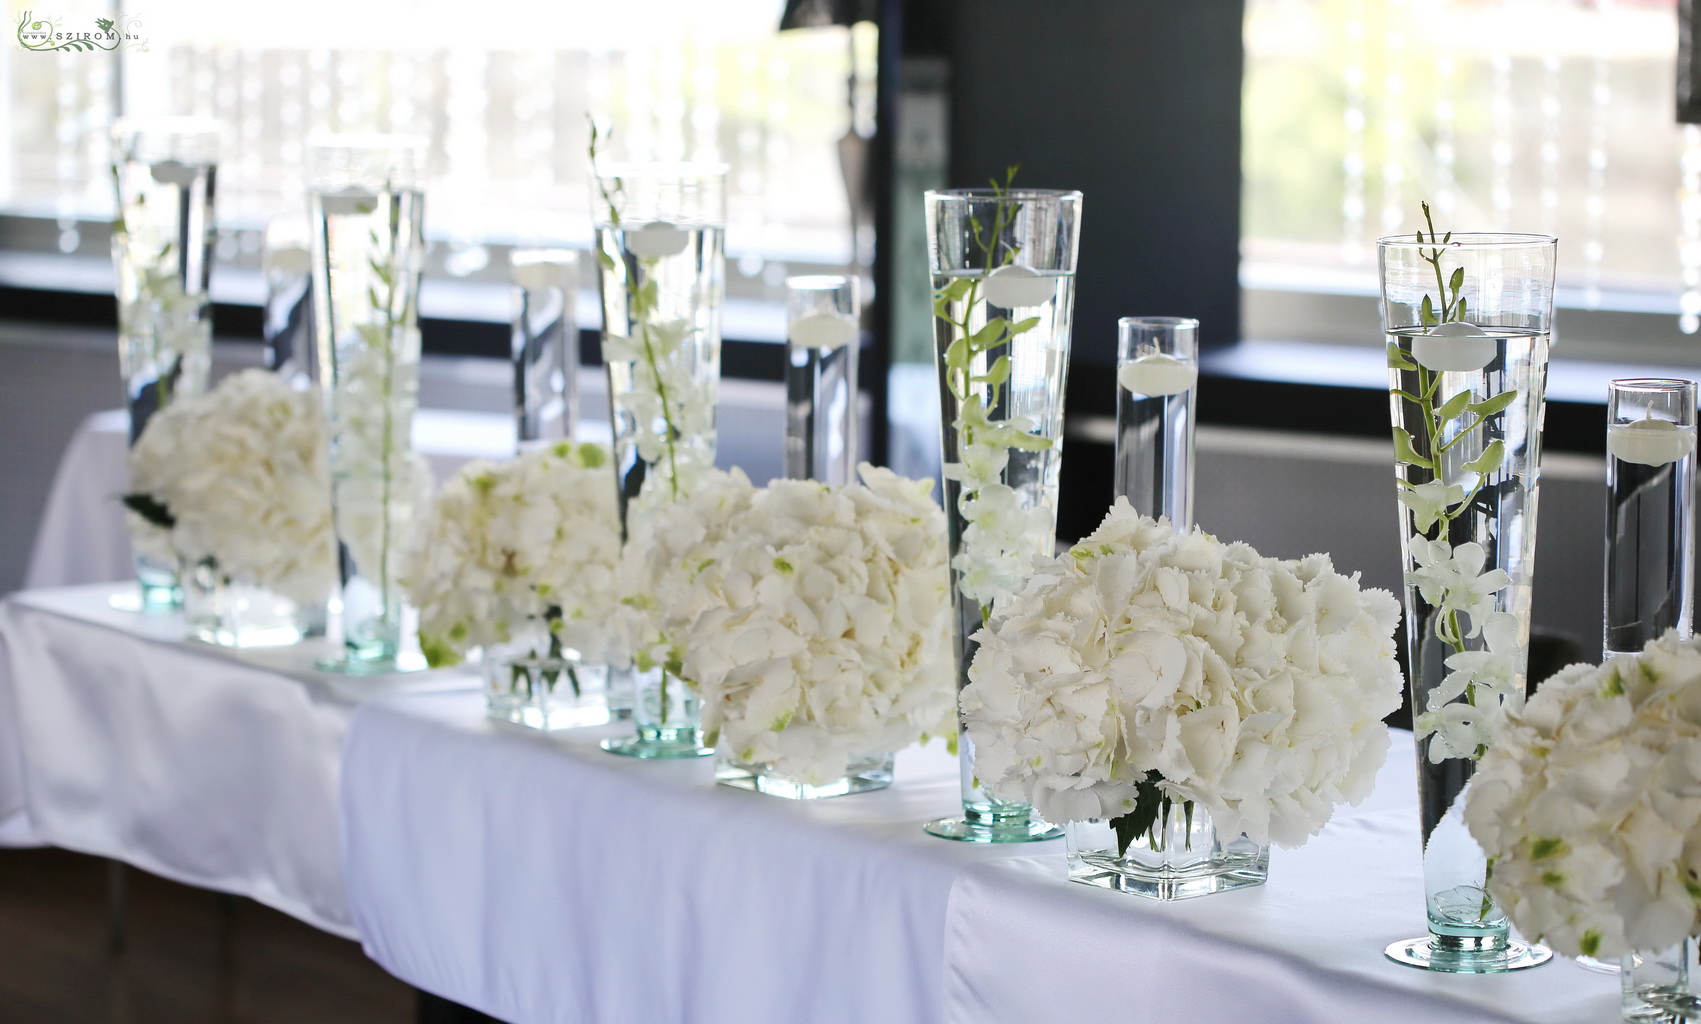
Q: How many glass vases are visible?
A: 15